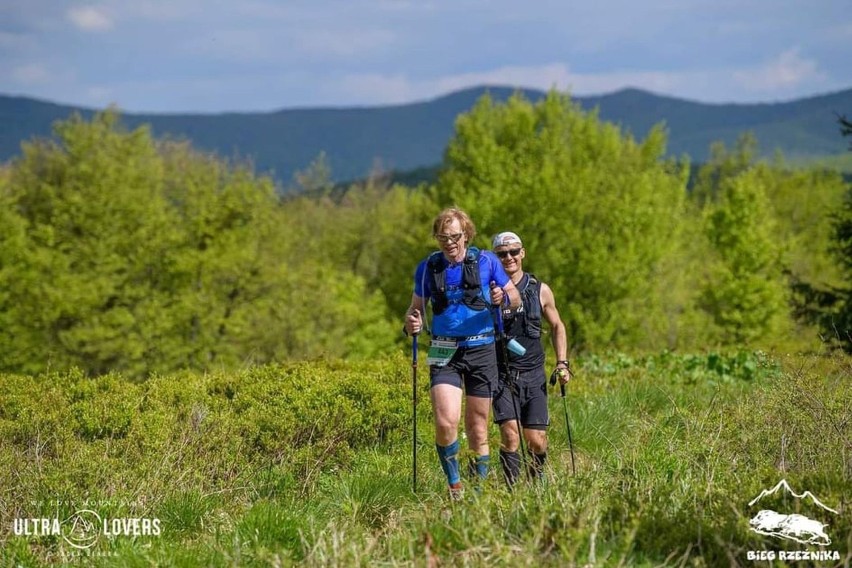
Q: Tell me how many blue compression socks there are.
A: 2